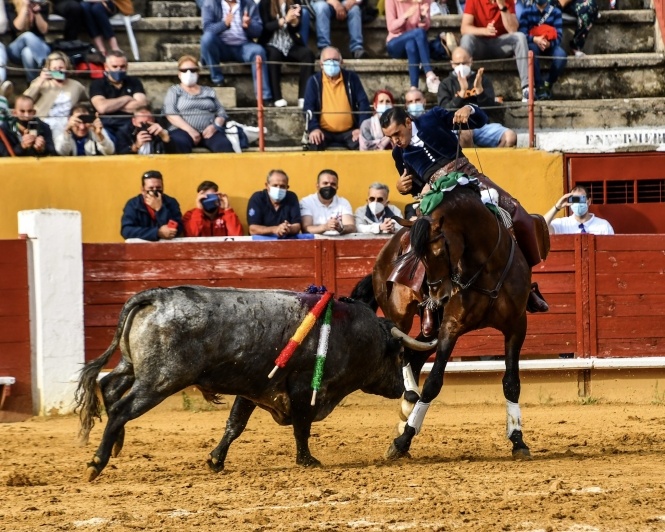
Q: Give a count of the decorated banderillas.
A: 2